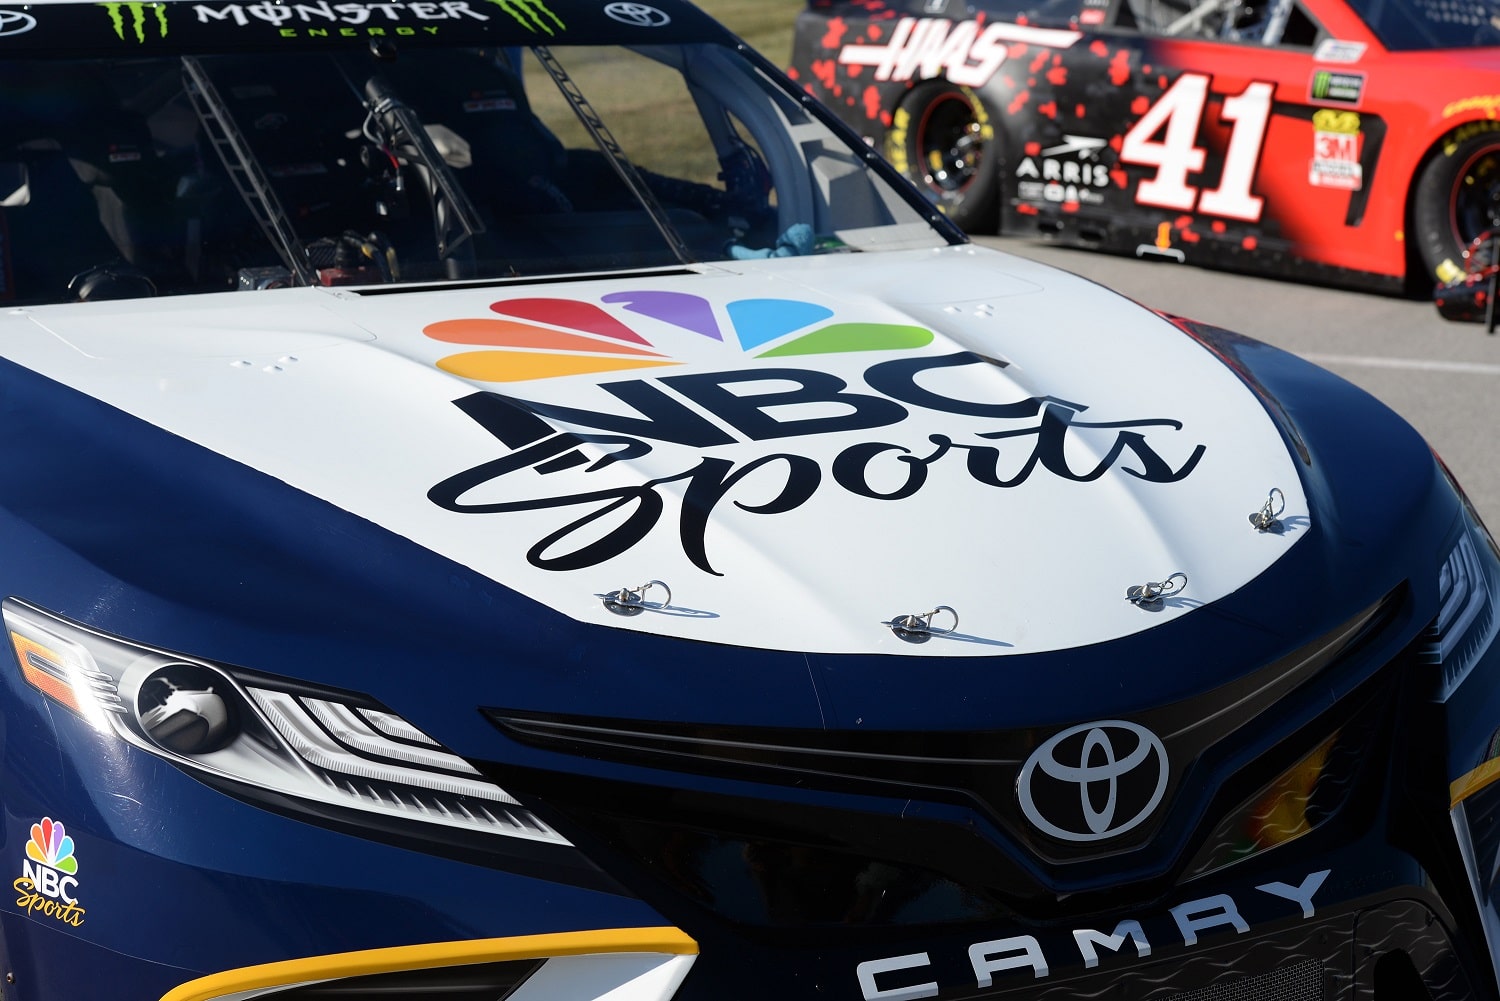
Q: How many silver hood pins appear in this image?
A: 4